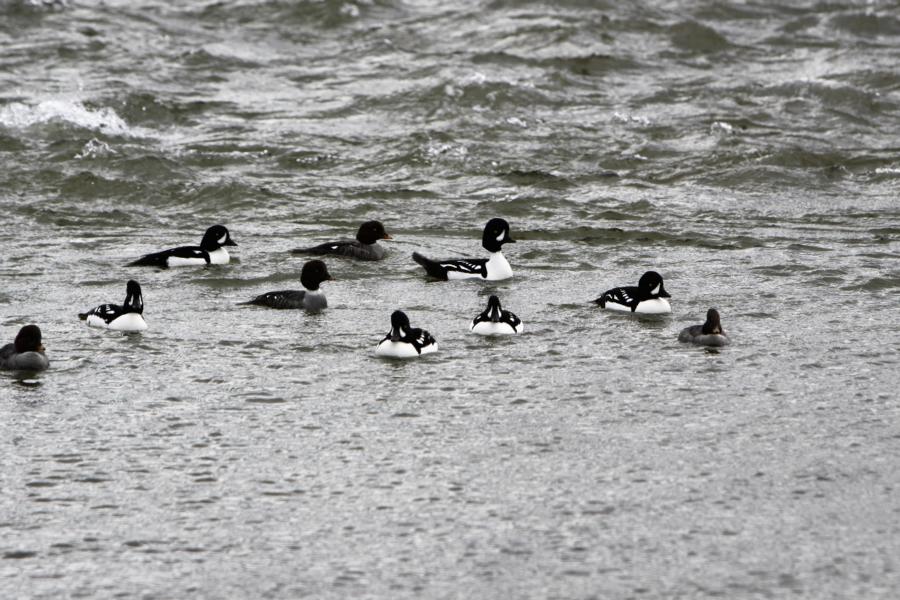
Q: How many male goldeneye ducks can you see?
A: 6